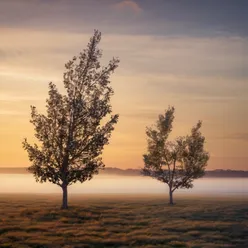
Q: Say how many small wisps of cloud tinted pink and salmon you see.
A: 1